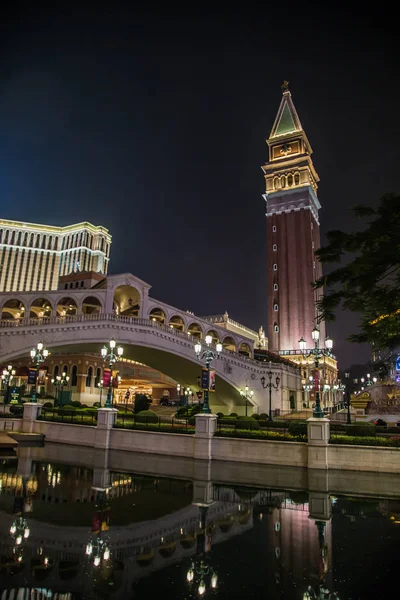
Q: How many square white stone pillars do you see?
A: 4